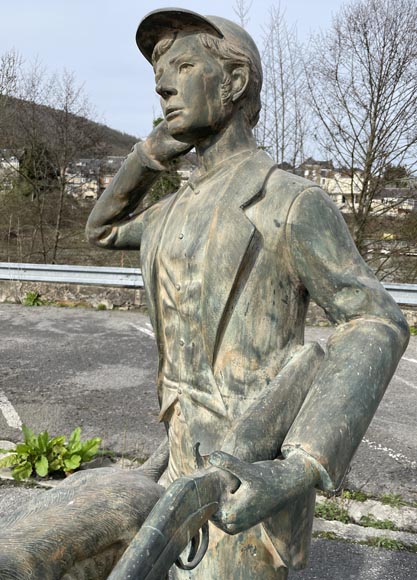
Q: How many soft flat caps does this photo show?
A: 1